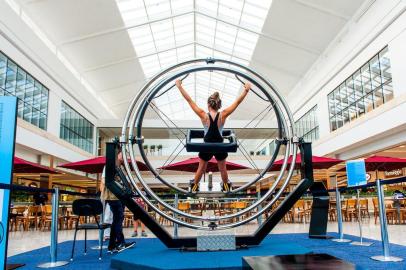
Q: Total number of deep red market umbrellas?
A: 5